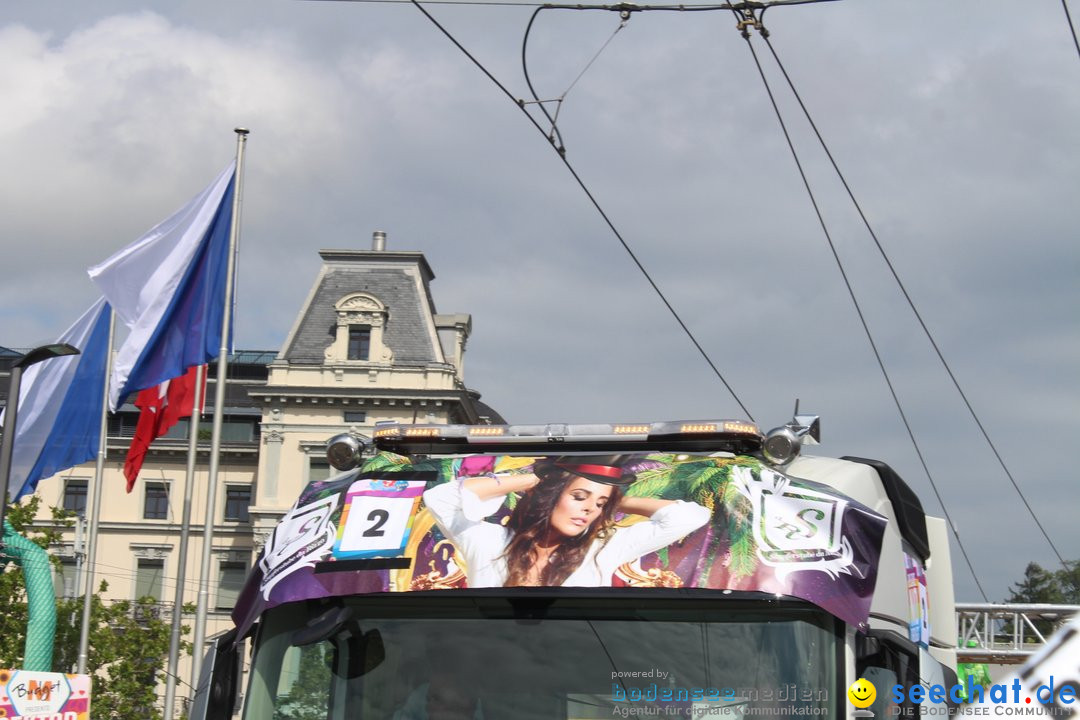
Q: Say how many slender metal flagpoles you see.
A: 3